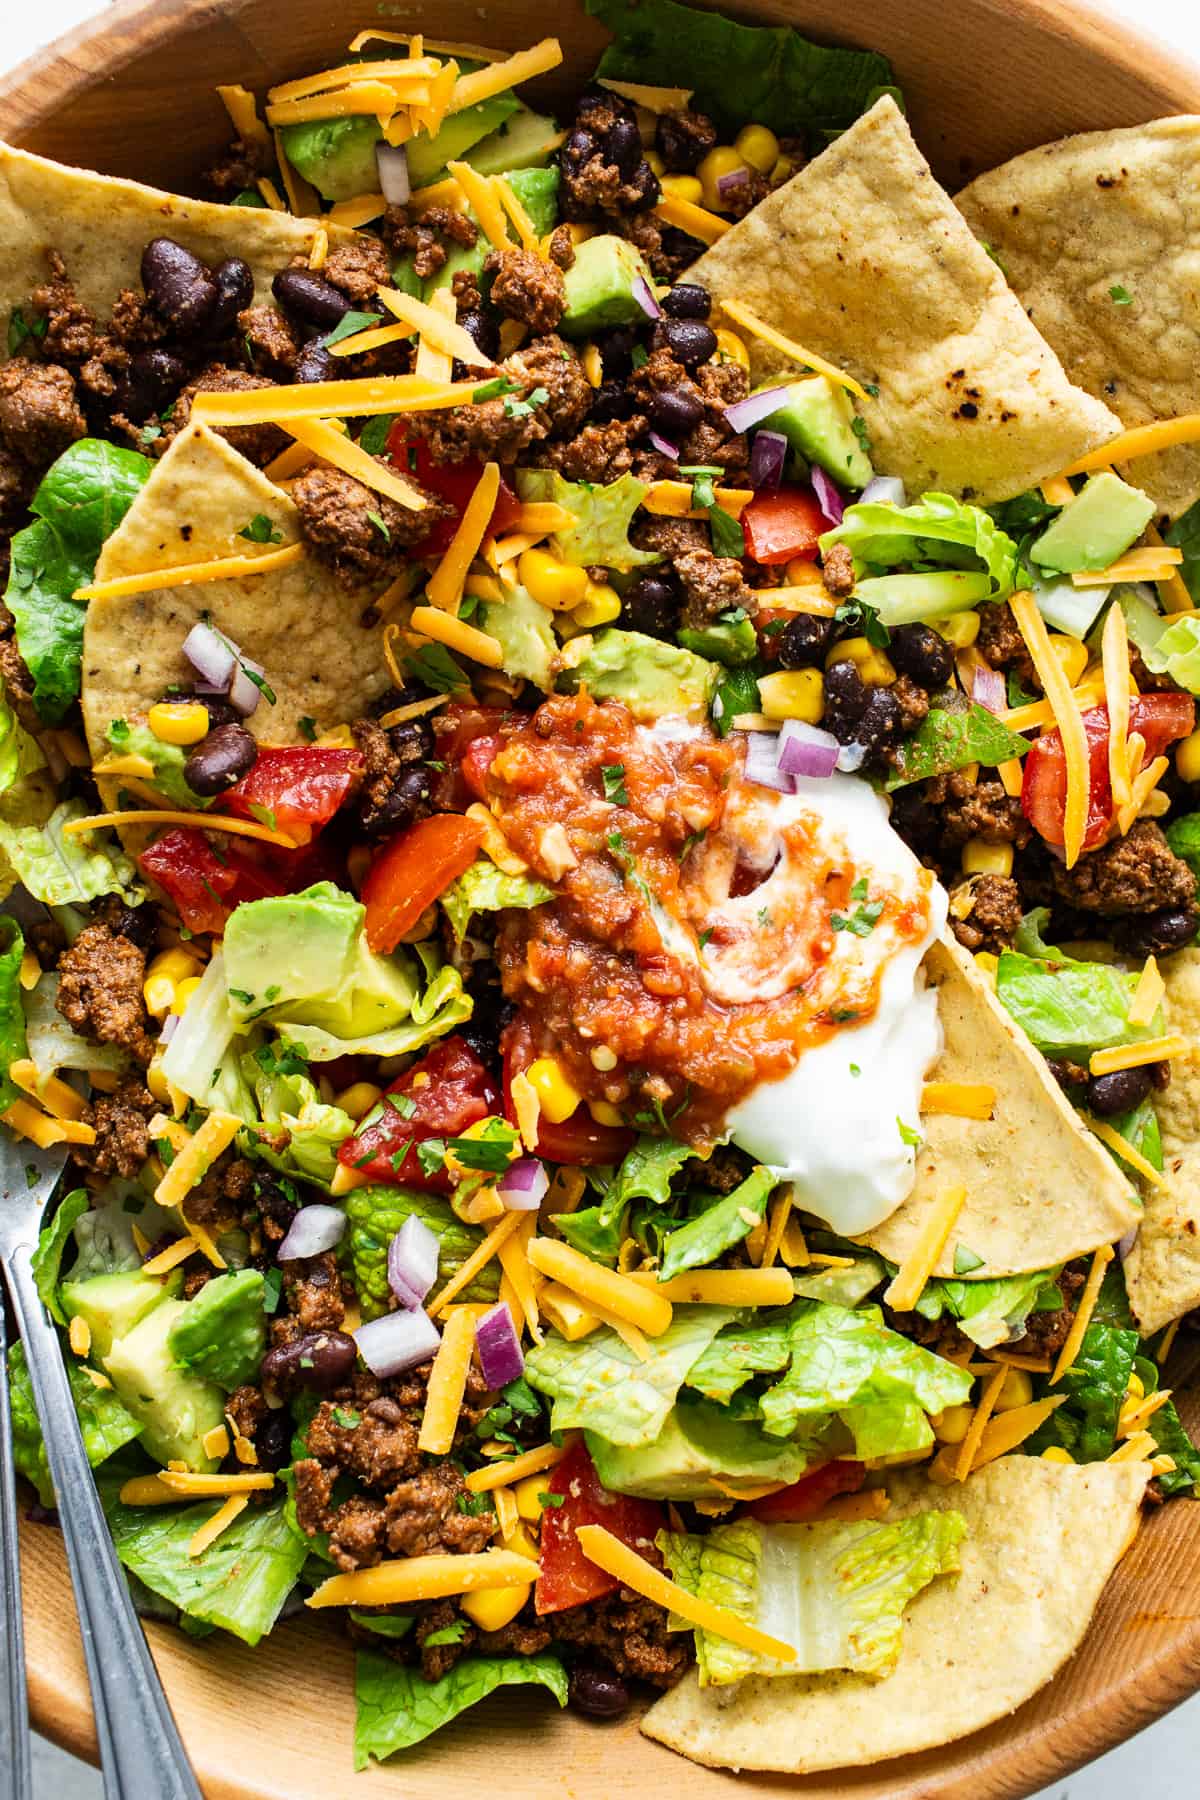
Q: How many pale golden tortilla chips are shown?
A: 7